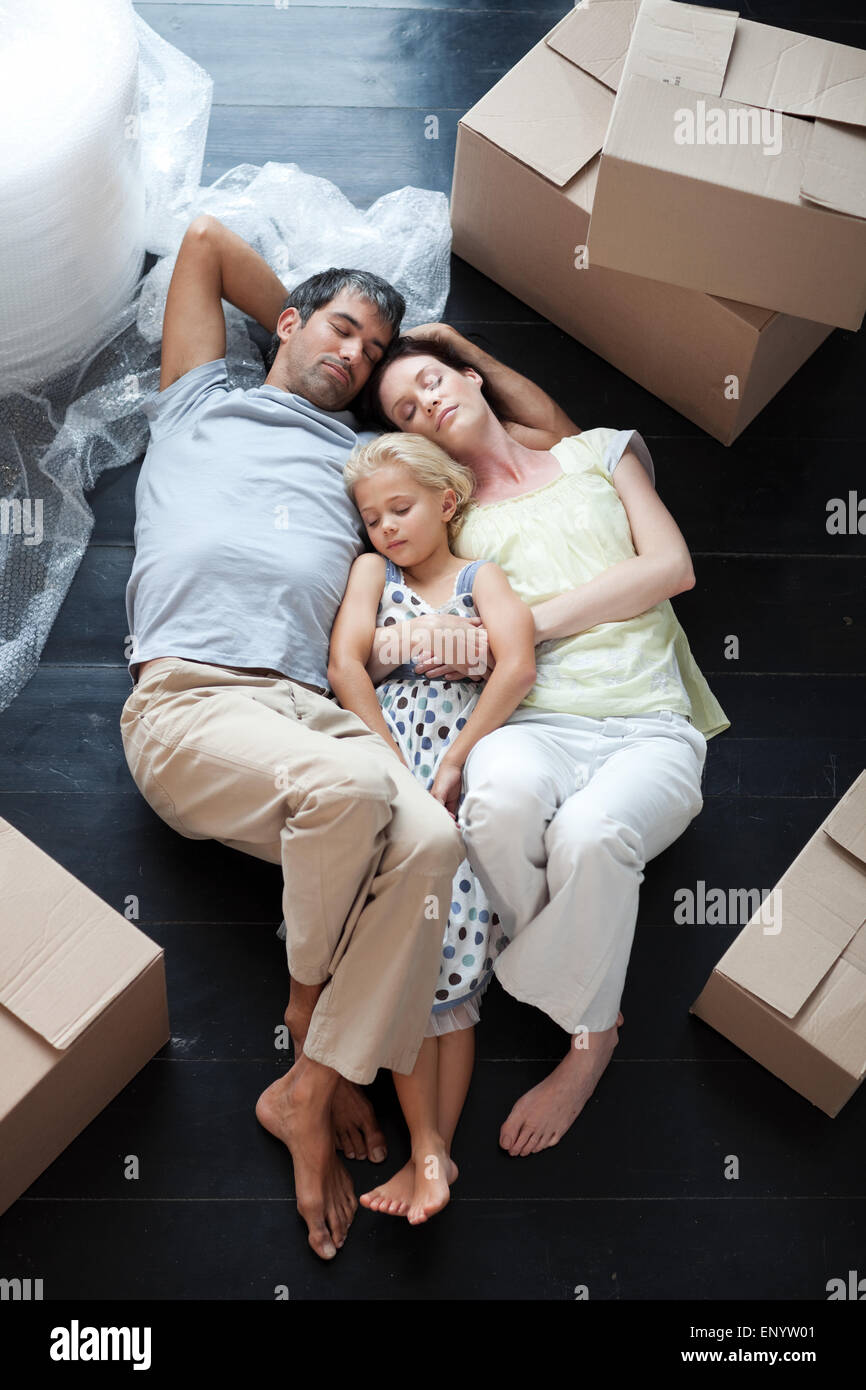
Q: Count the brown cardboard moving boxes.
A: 4